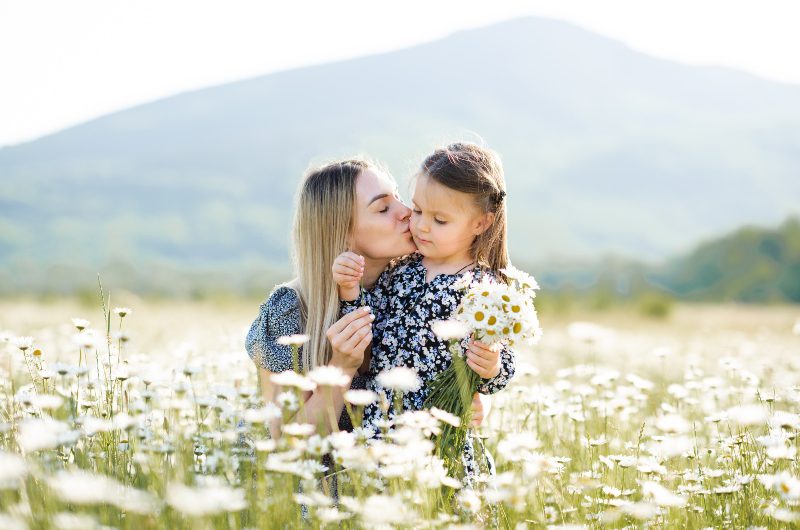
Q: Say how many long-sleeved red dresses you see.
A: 0